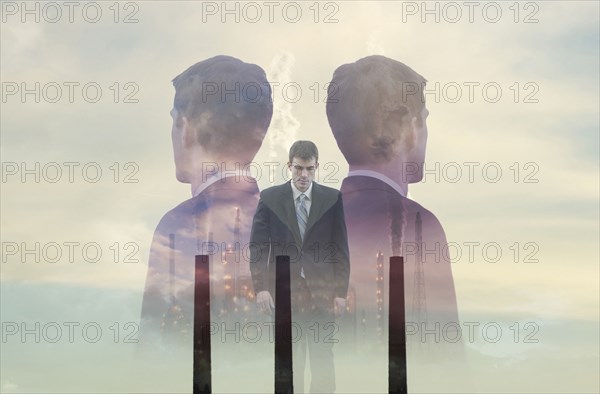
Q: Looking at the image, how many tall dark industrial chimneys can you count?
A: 3